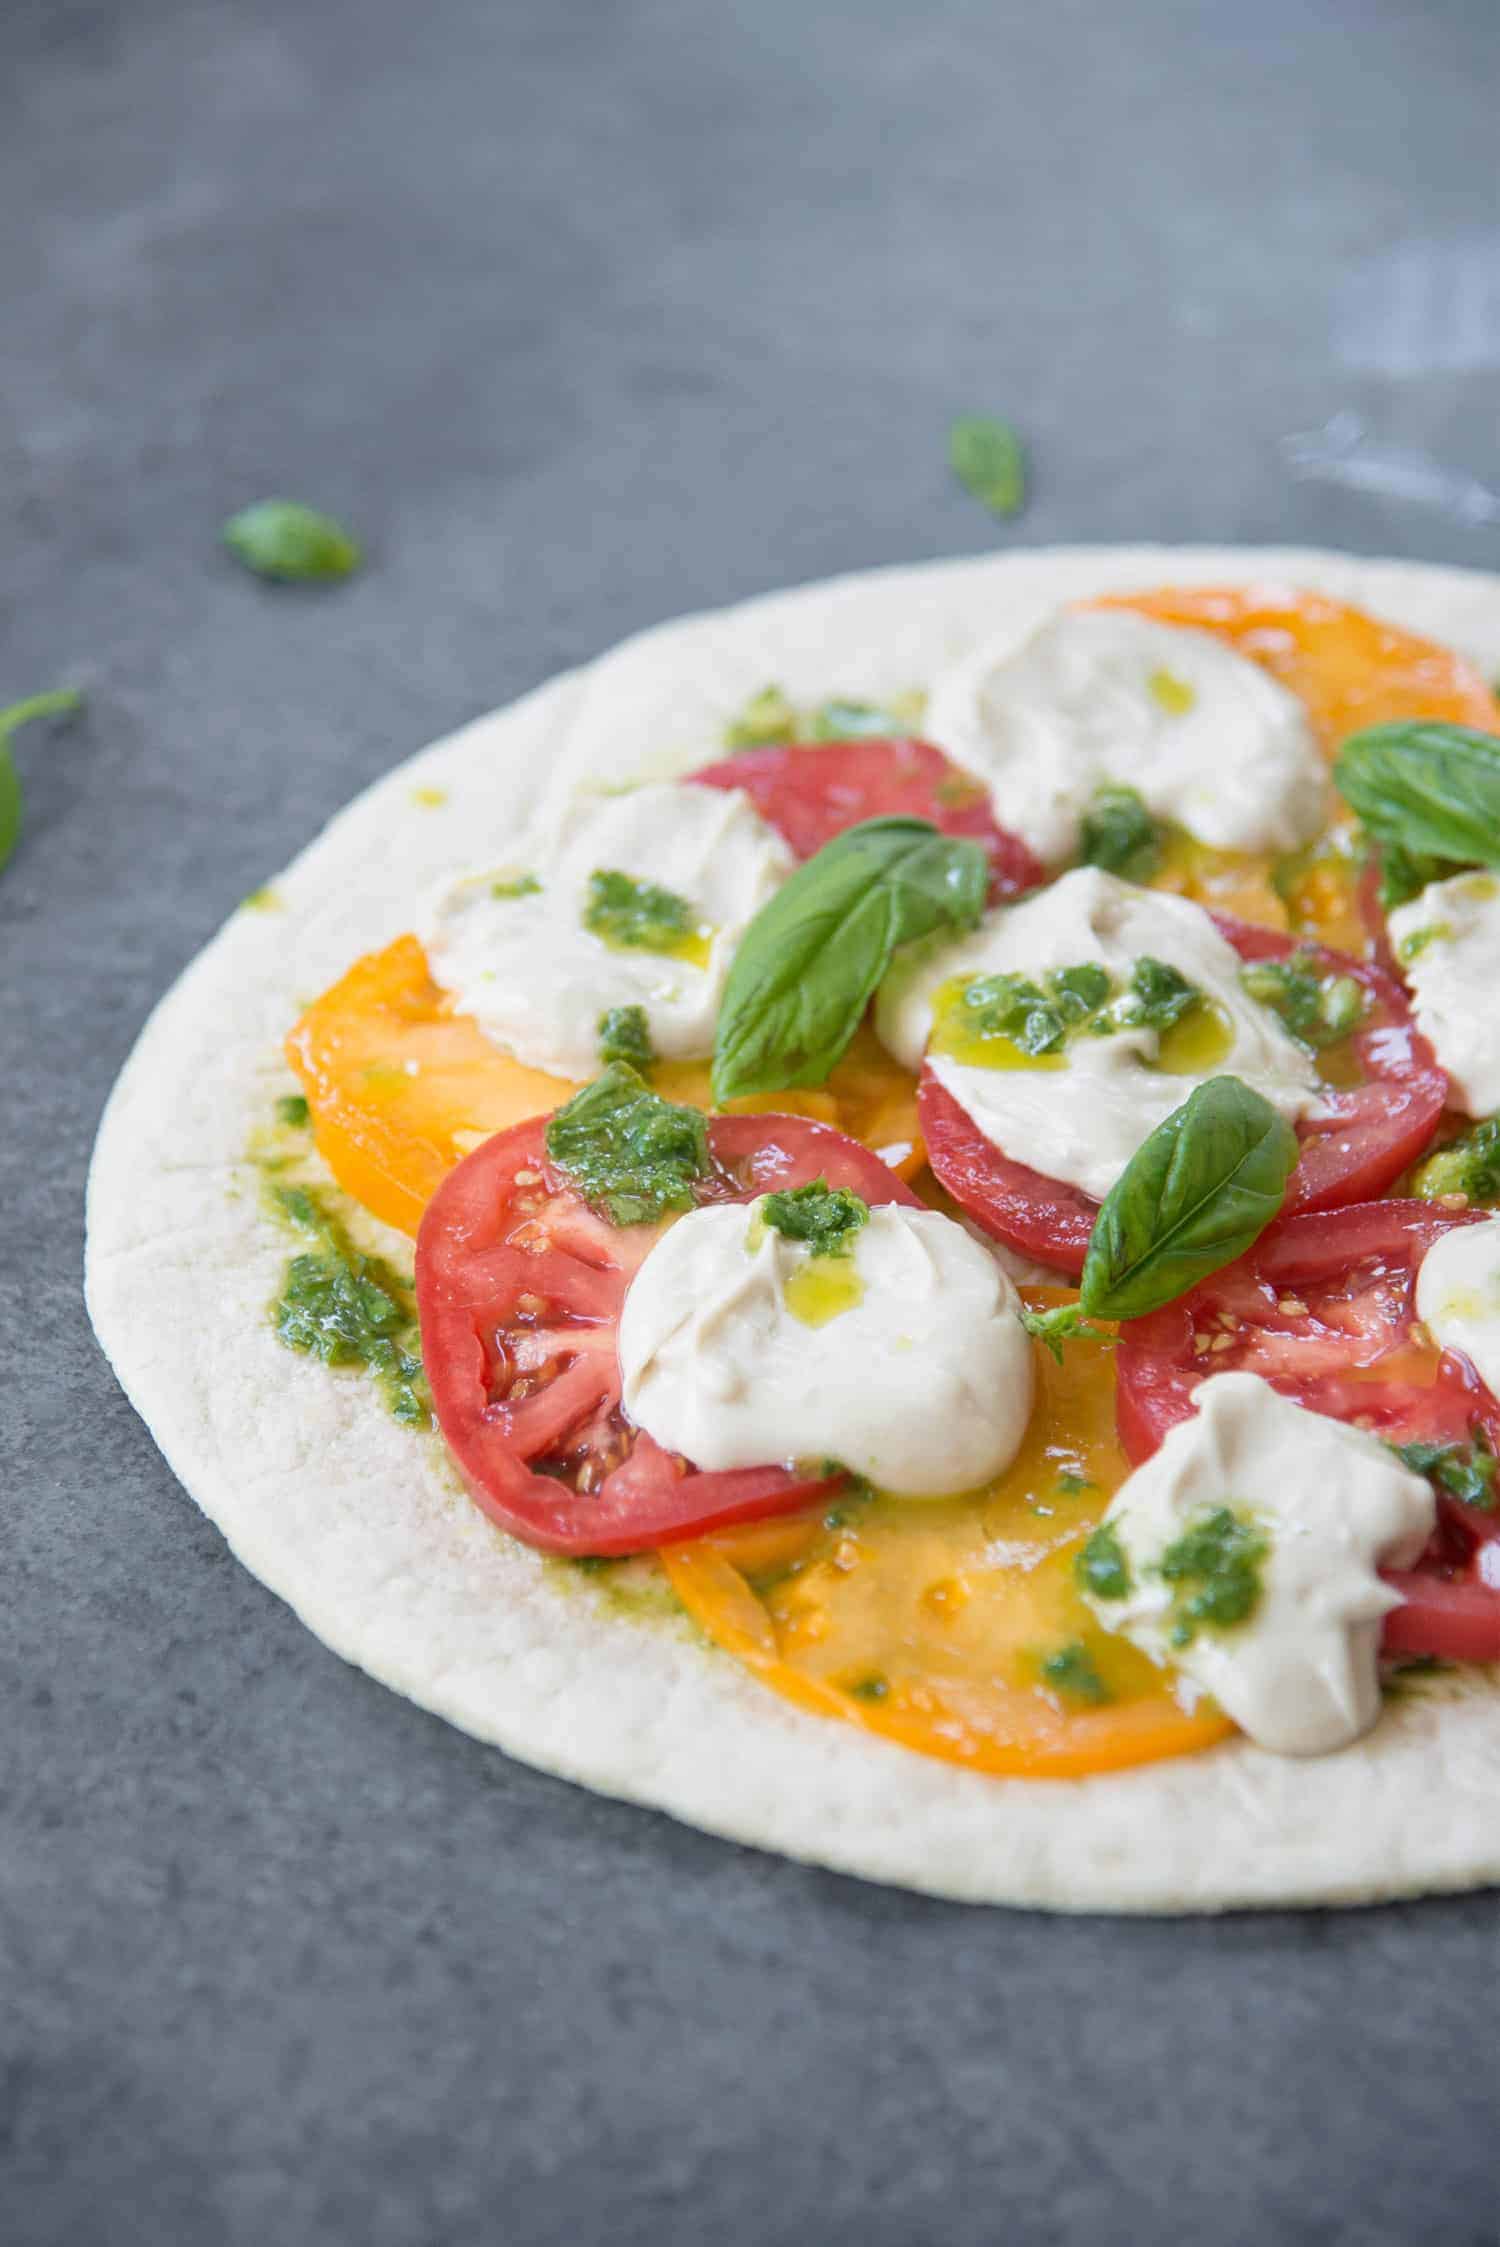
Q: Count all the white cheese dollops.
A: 7